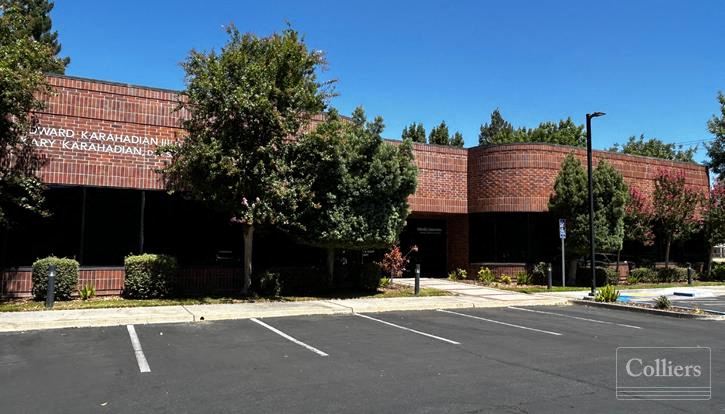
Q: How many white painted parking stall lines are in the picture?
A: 5